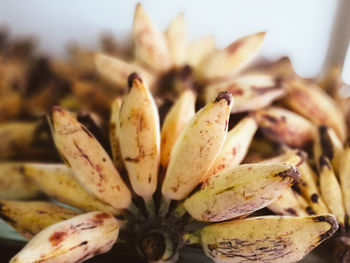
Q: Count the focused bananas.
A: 6